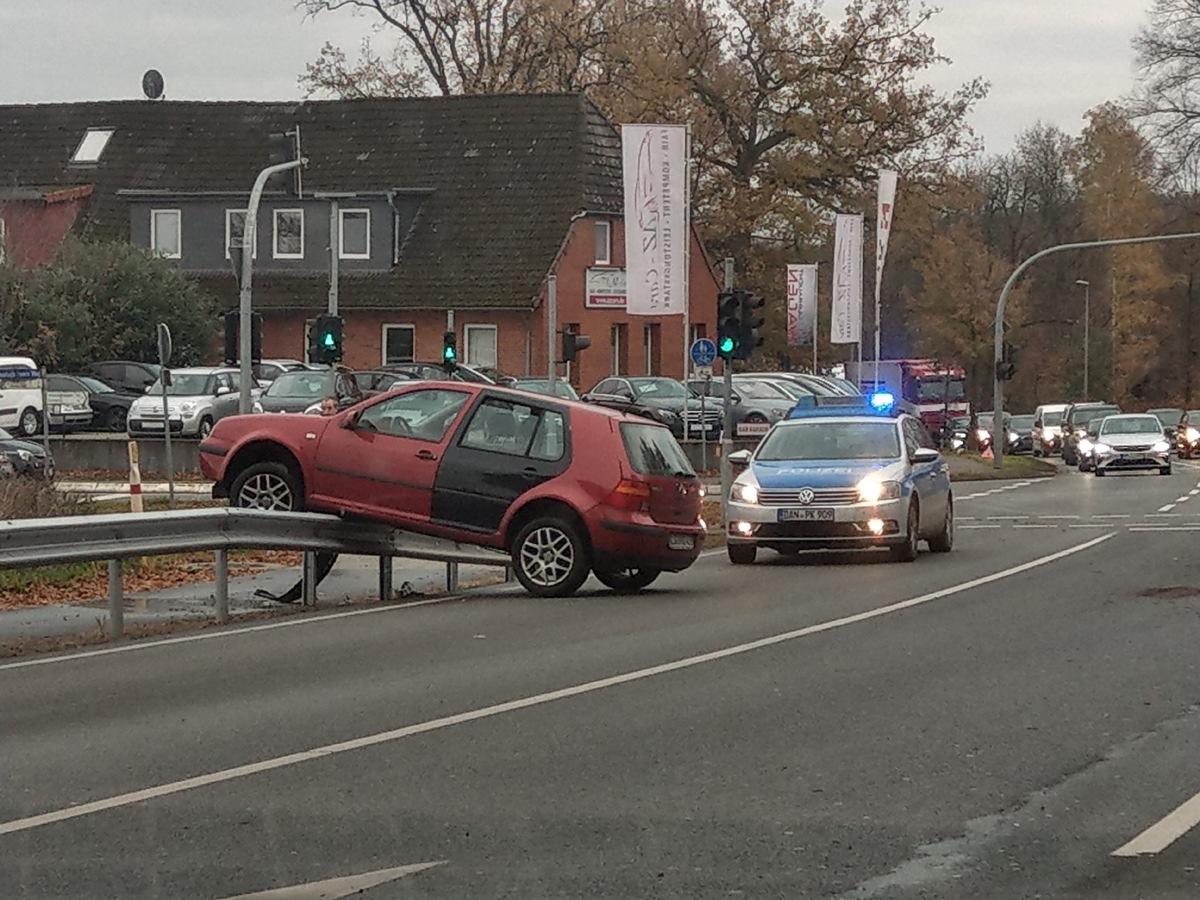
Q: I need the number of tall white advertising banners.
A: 4